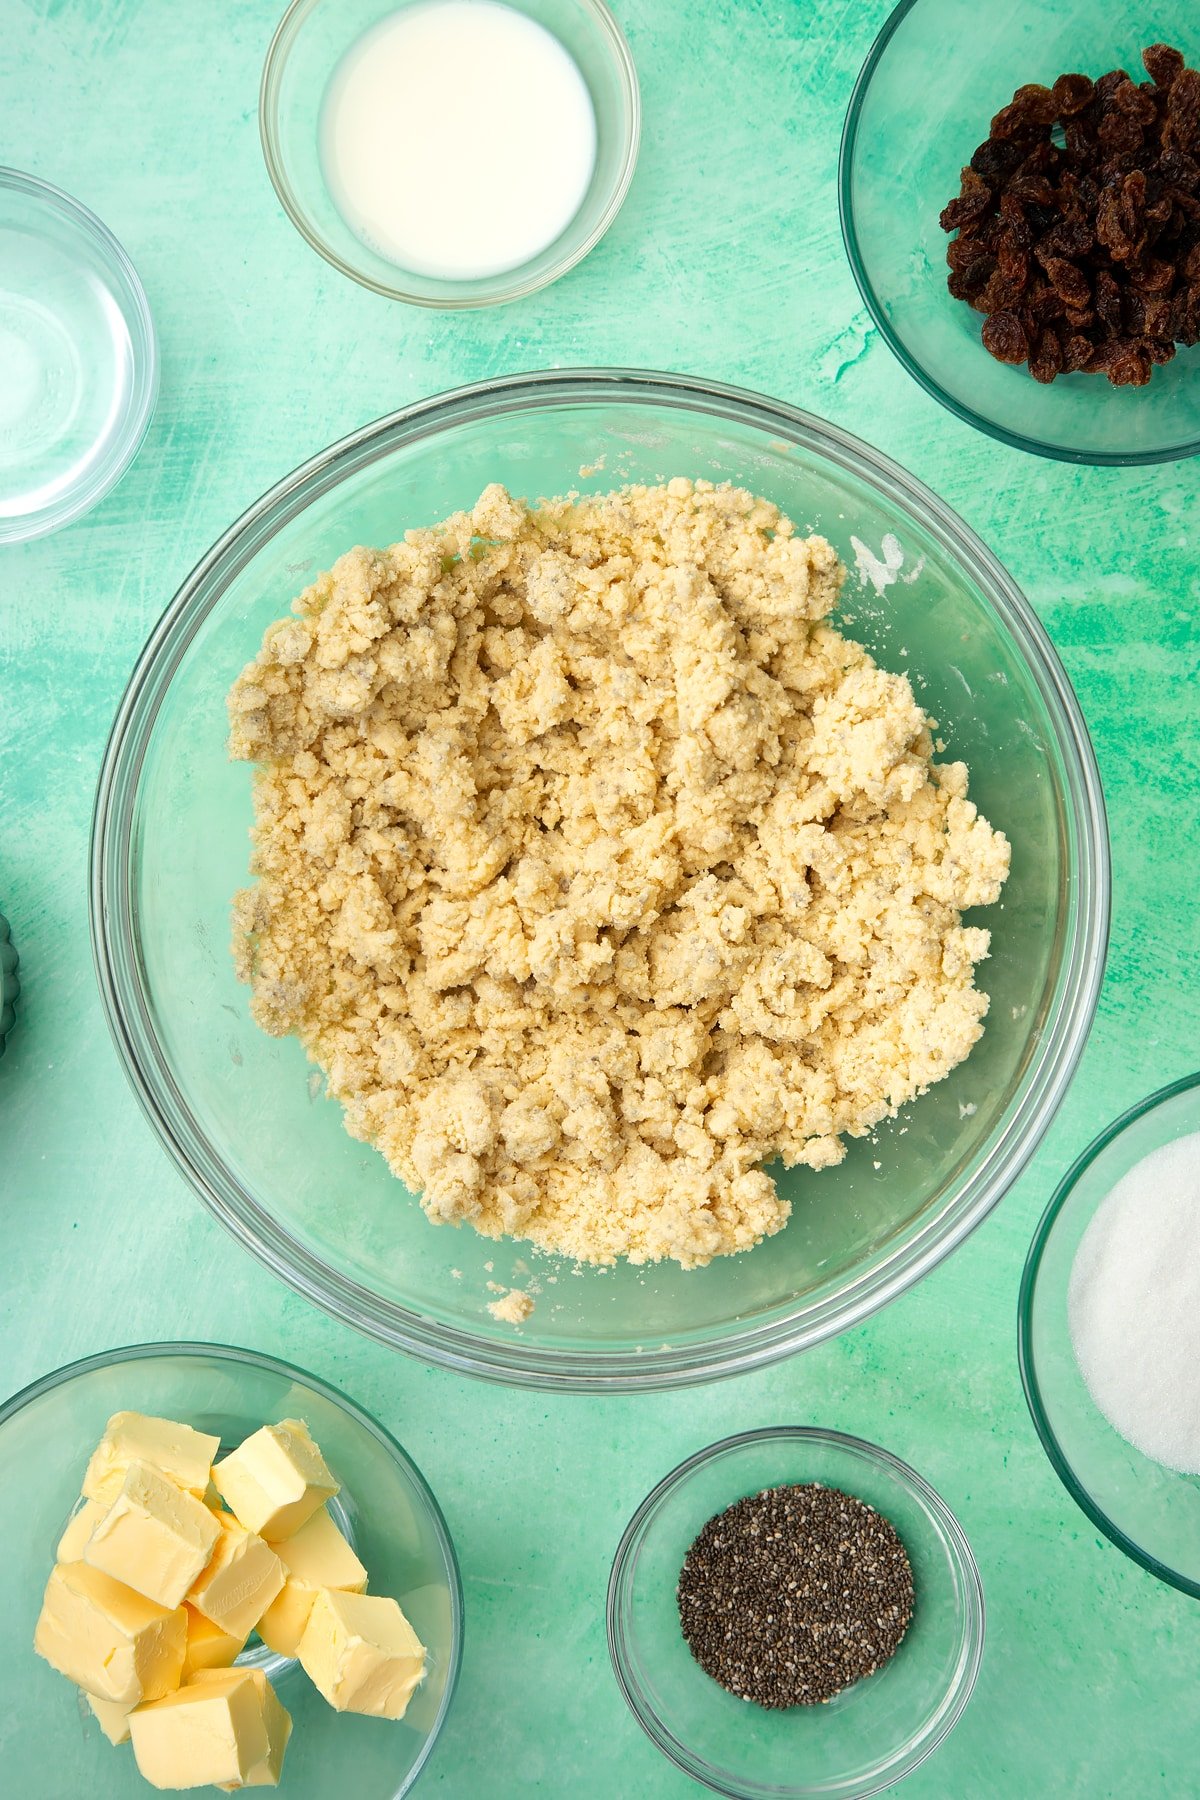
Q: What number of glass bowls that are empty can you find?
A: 1